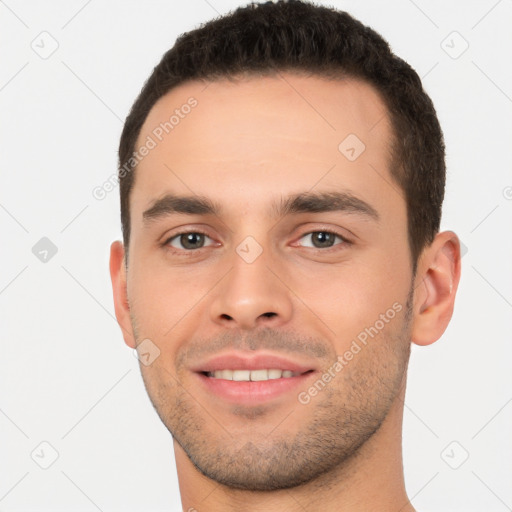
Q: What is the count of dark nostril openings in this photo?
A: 2